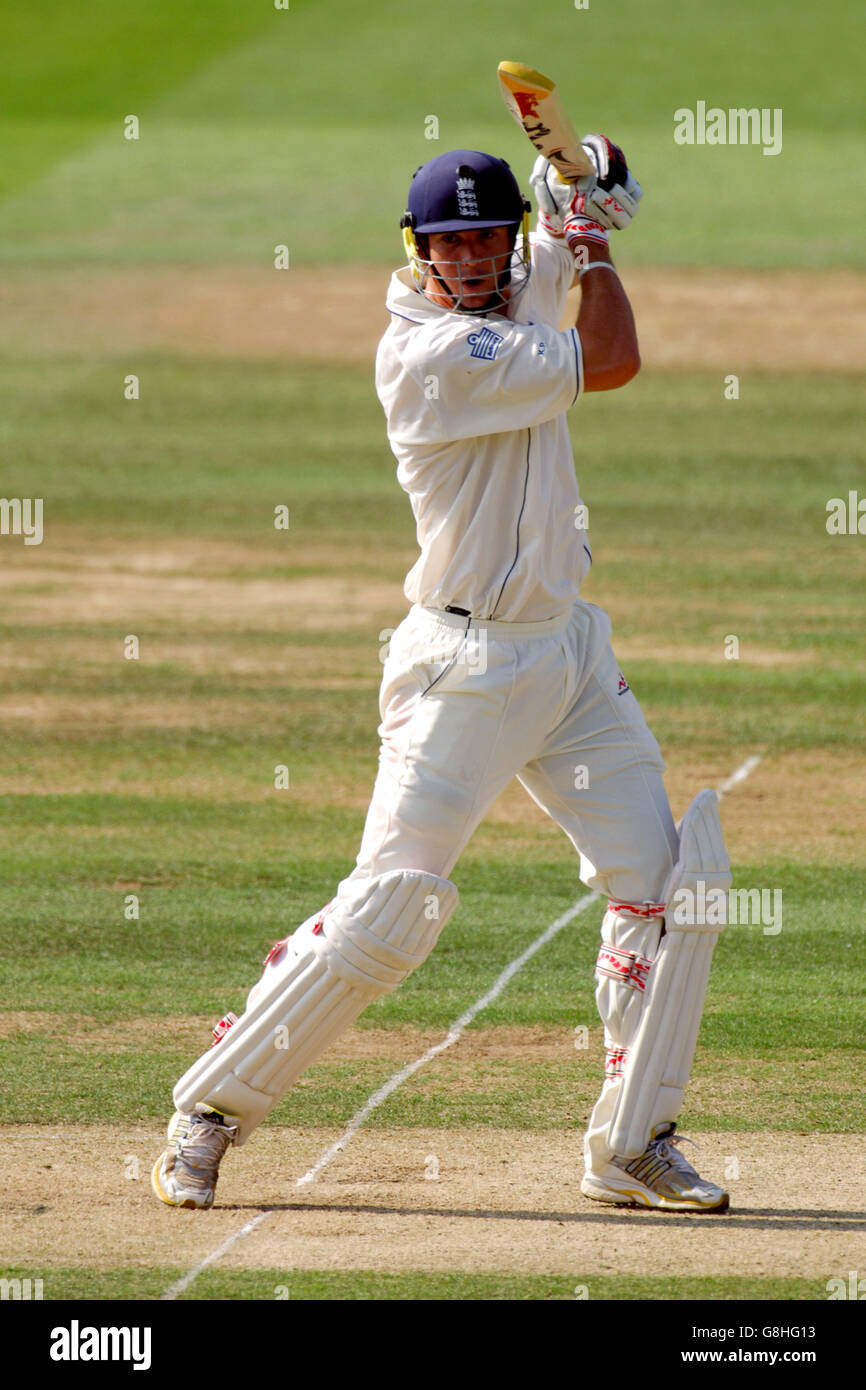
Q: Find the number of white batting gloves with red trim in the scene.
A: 2